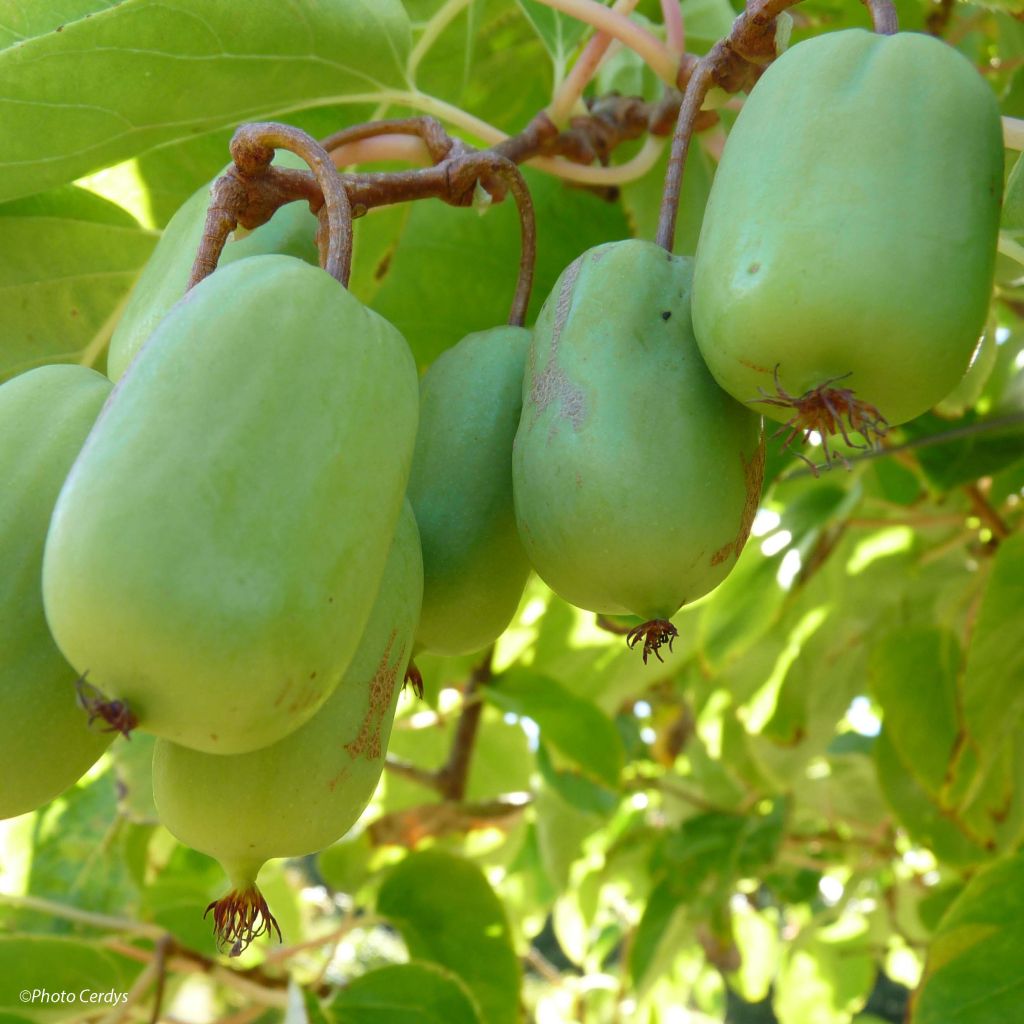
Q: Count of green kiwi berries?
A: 7